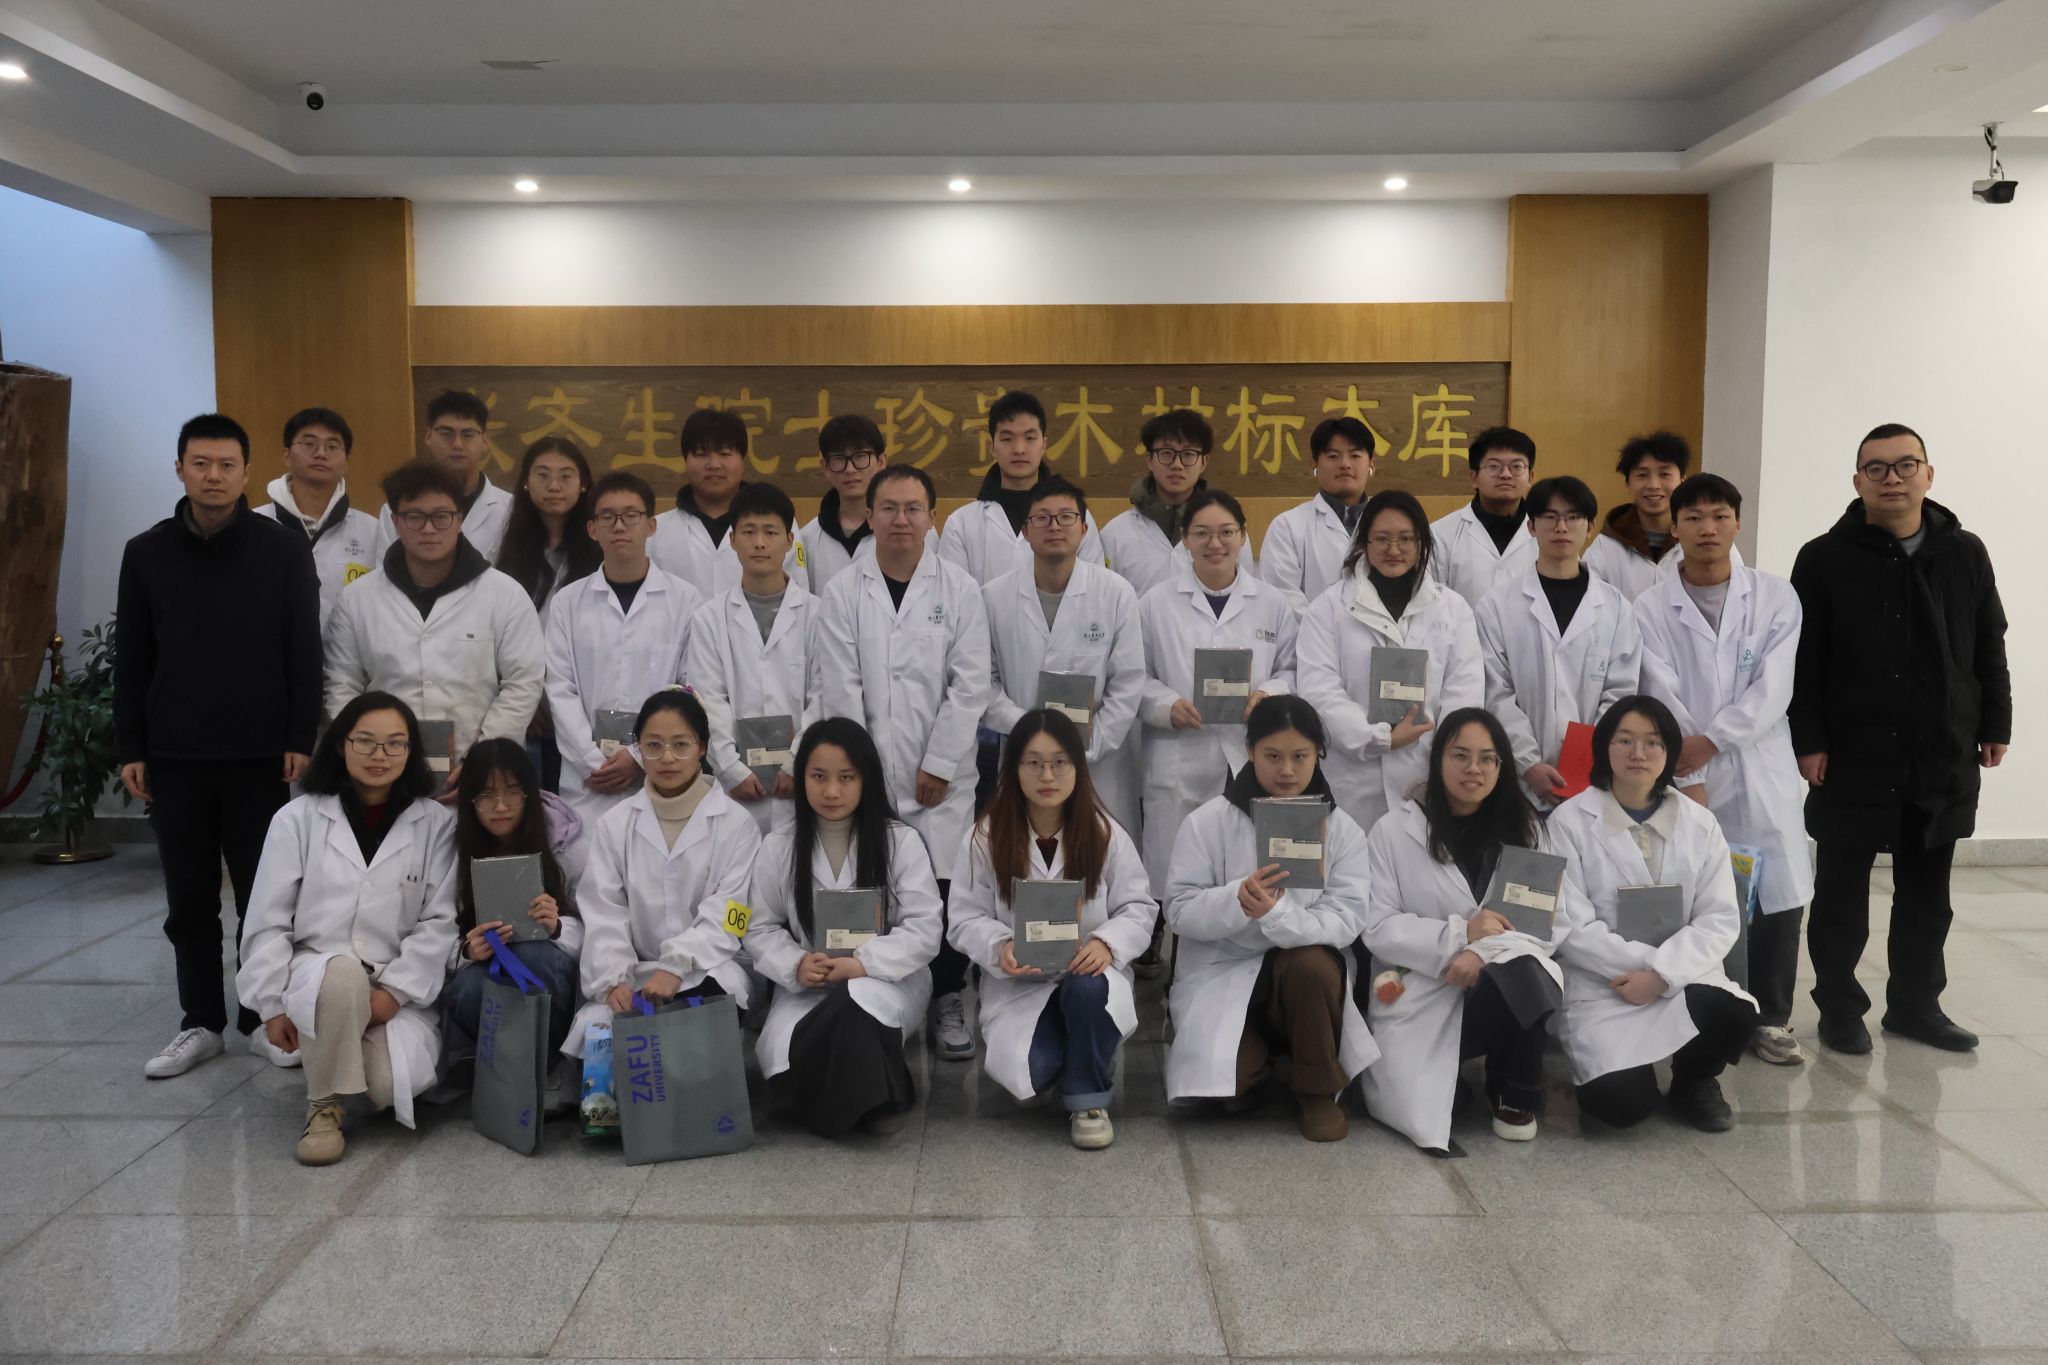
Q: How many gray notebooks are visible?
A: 12